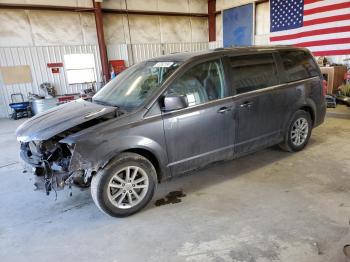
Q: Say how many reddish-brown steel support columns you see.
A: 2